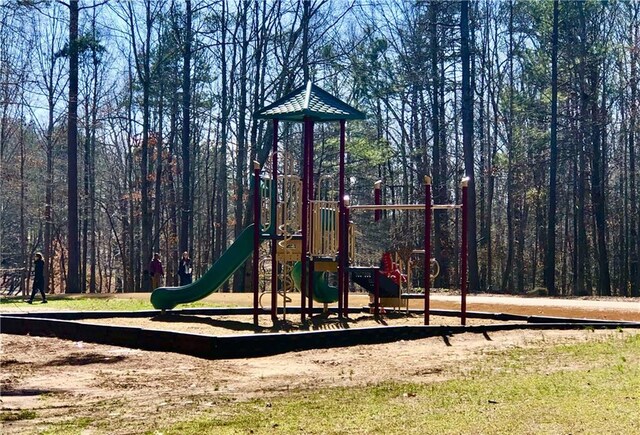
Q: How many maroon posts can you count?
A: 9